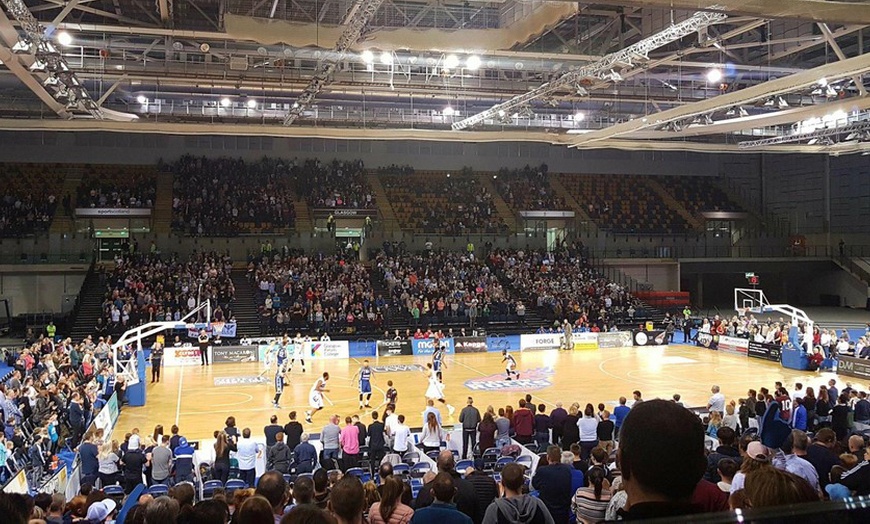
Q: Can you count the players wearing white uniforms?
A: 5